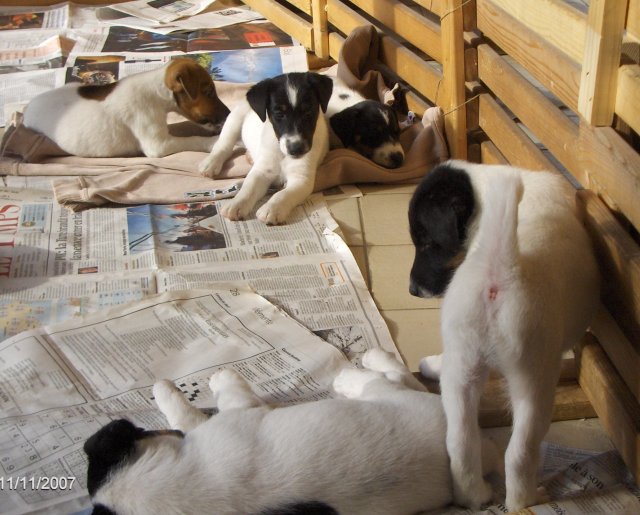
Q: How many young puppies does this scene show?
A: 5